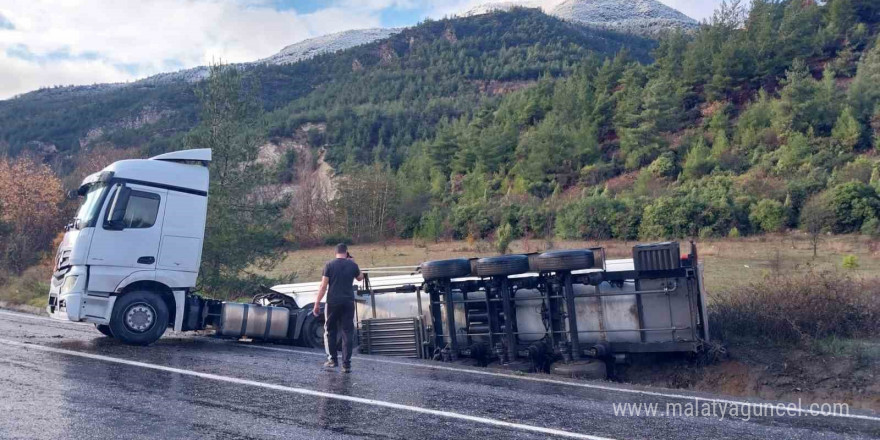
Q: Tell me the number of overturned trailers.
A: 1